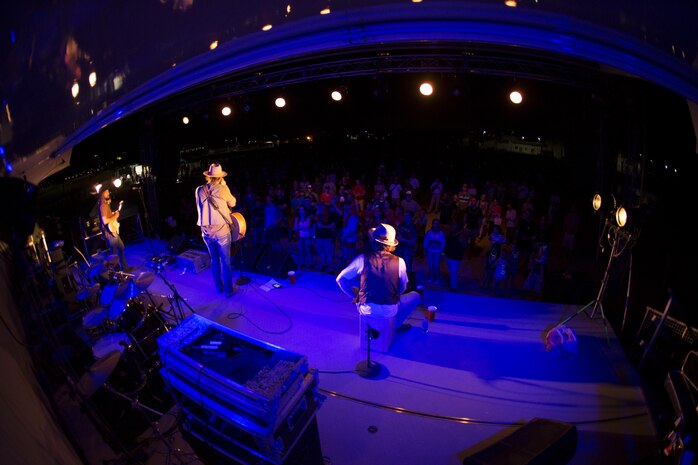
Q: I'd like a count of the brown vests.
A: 1